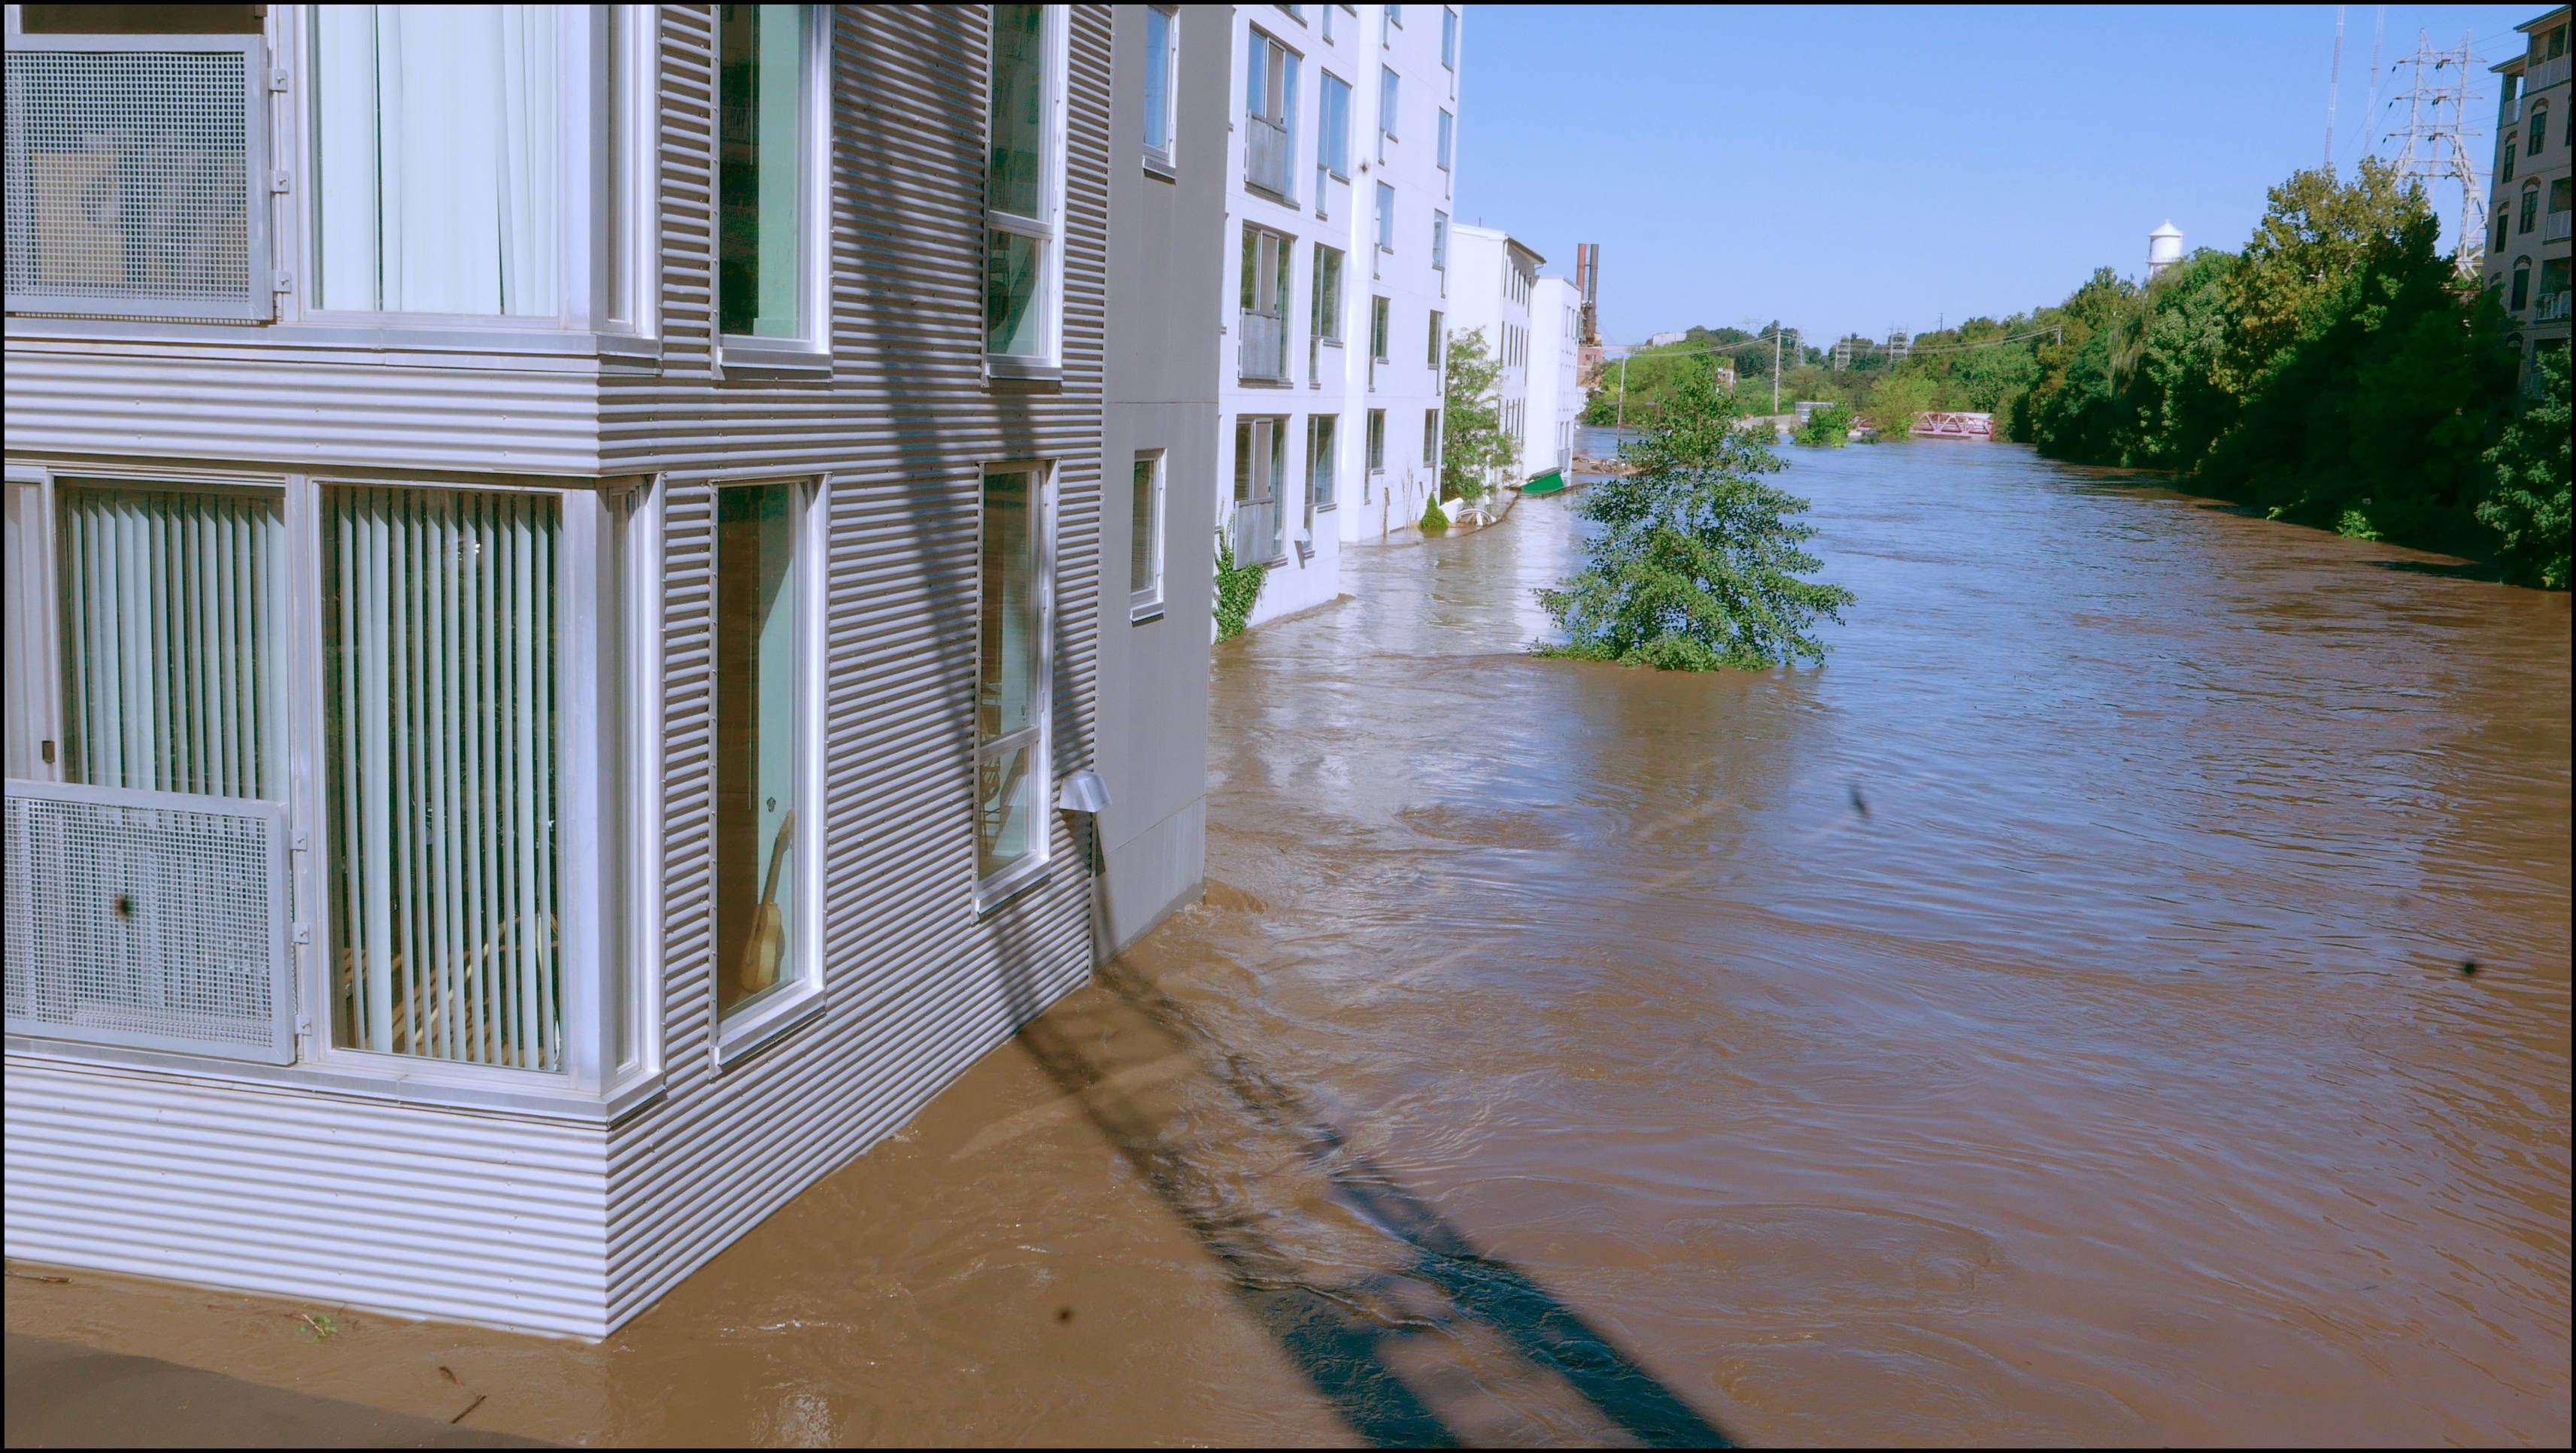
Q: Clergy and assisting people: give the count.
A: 0